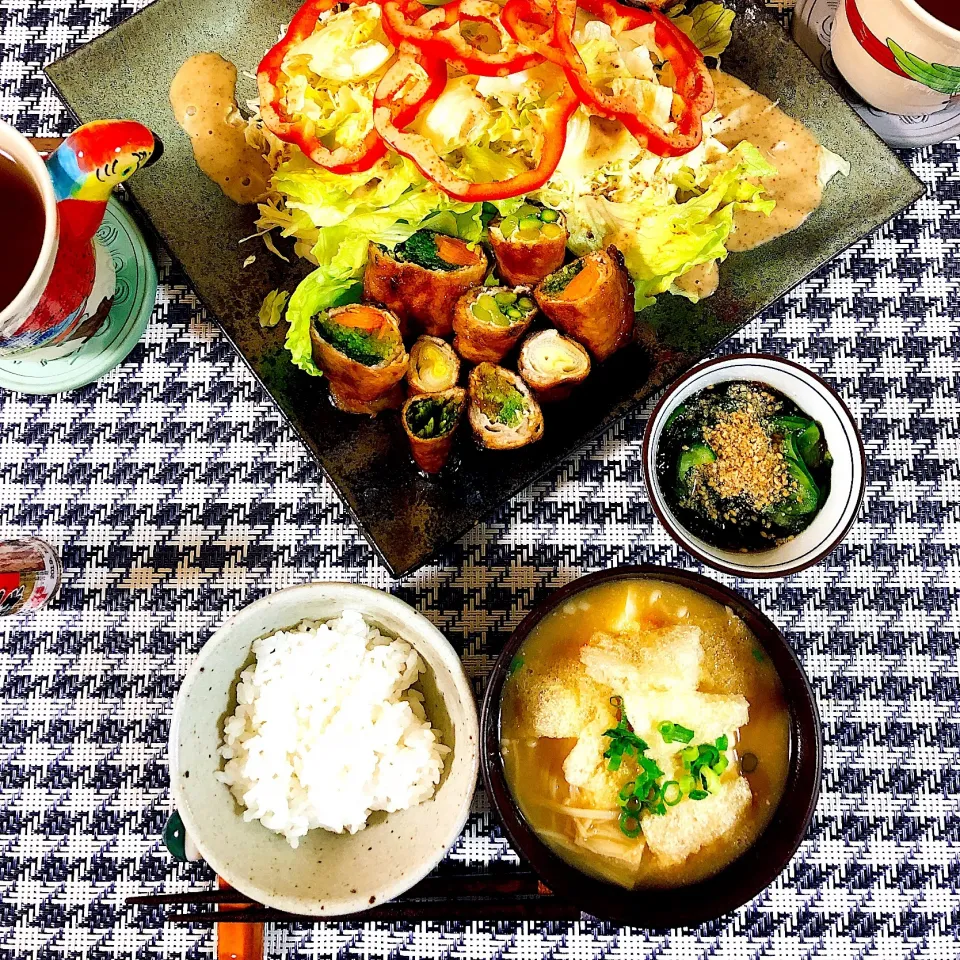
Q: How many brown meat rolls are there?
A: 9